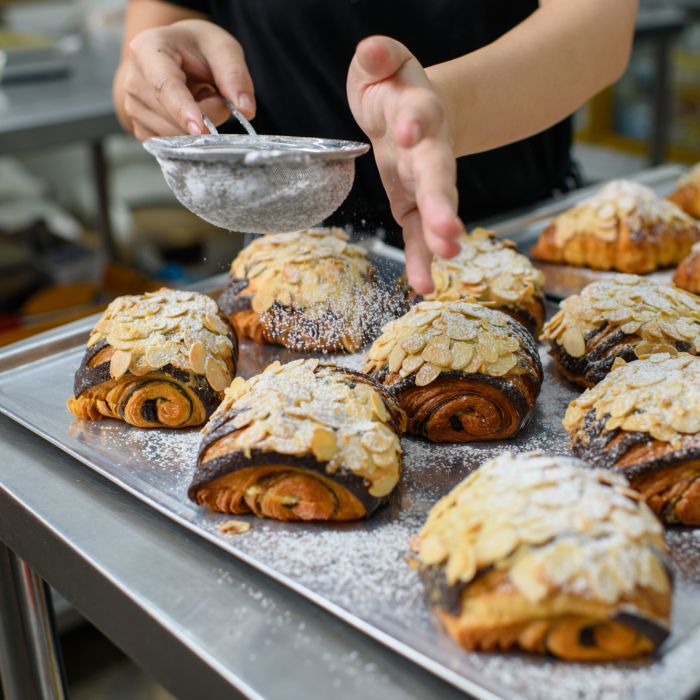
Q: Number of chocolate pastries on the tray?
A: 8